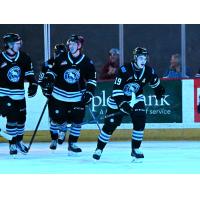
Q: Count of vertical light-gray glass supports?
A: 3